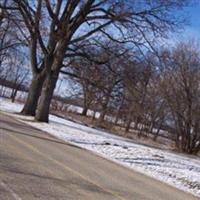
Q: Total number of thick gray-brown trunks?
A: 2